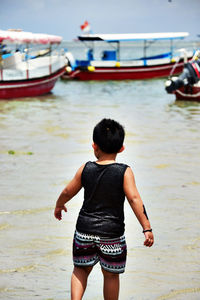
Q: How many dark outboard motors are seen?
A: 1